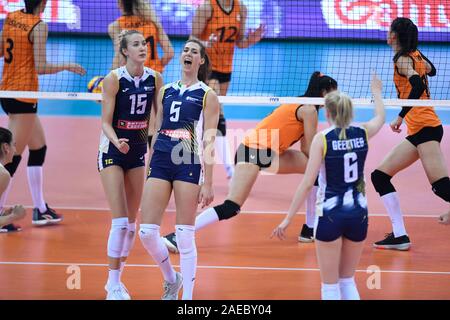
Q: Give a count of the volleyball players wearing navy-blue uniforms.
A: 3